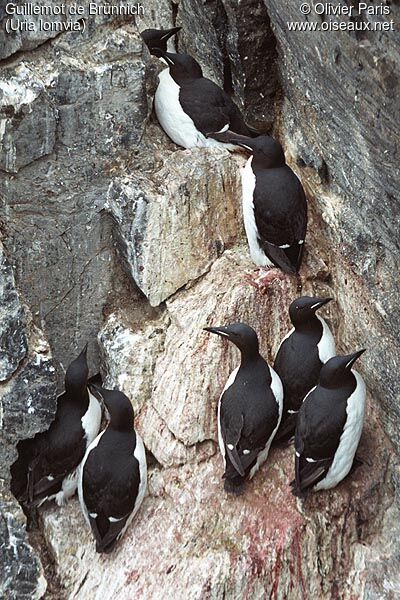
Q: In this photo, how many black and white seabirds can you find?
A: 8